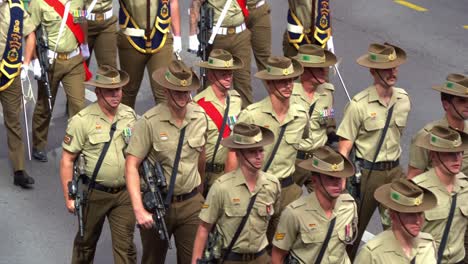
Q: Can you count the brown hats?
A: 11